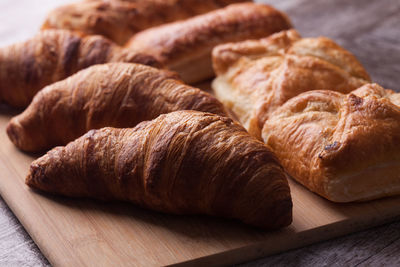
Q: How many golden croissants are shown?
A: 3